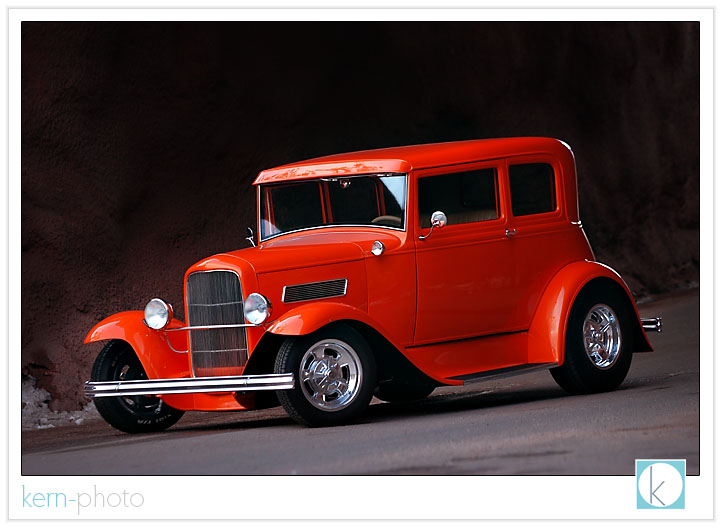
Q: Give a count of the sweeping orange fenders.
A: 3